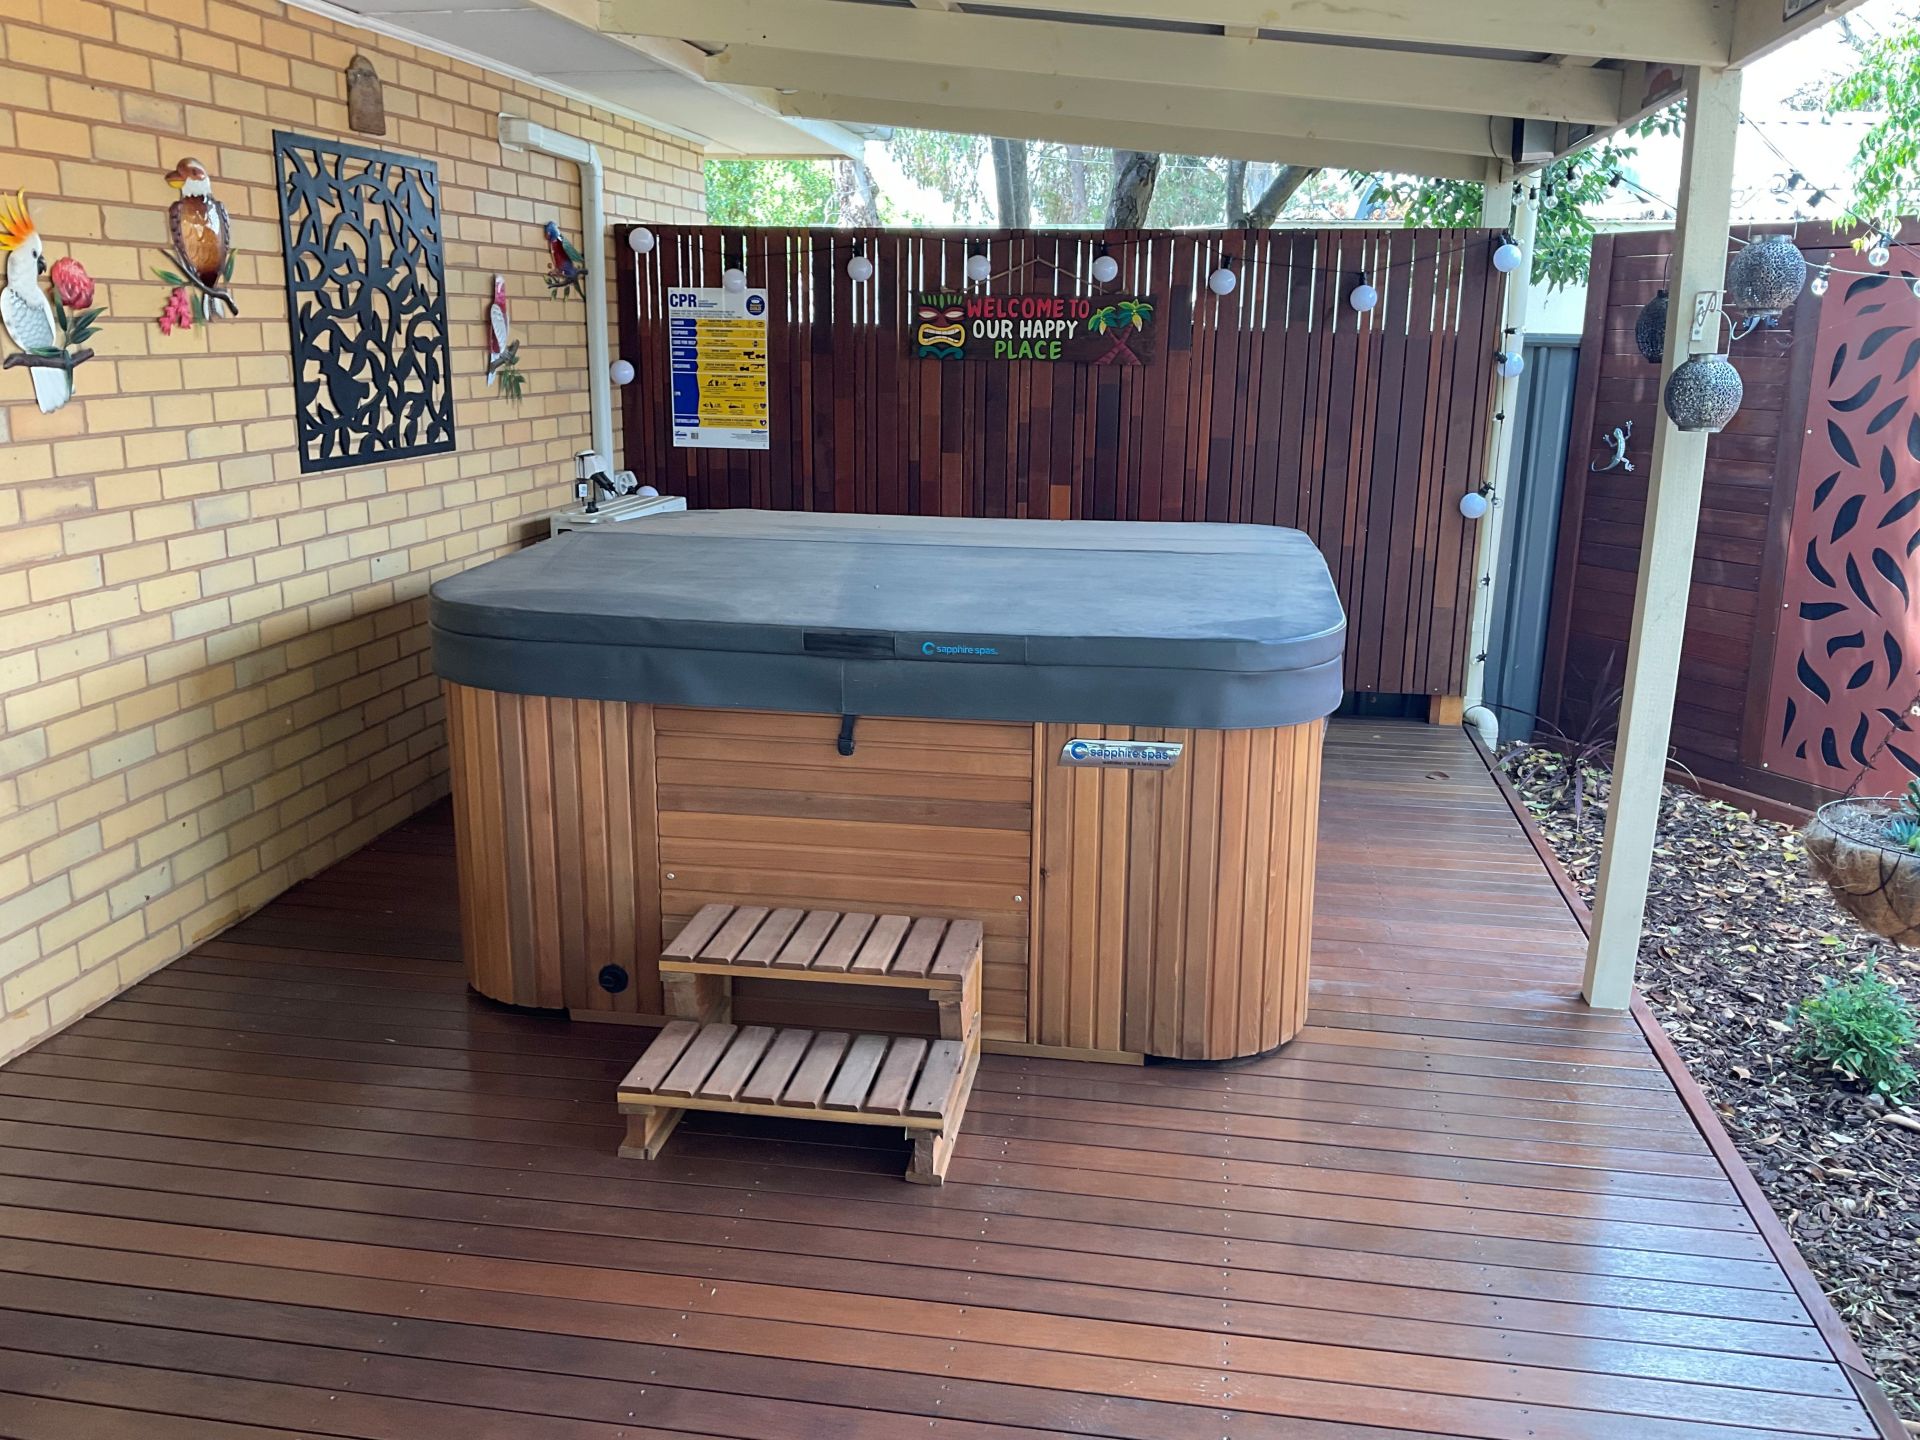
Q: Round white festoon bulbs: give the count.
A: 12